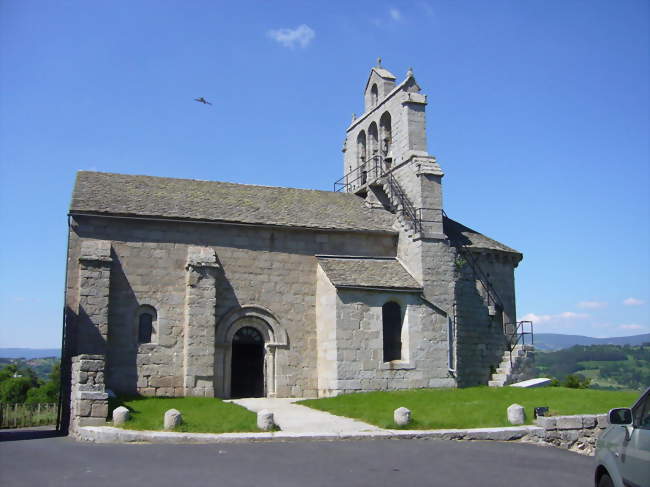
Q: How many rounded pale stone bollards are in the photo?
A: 5